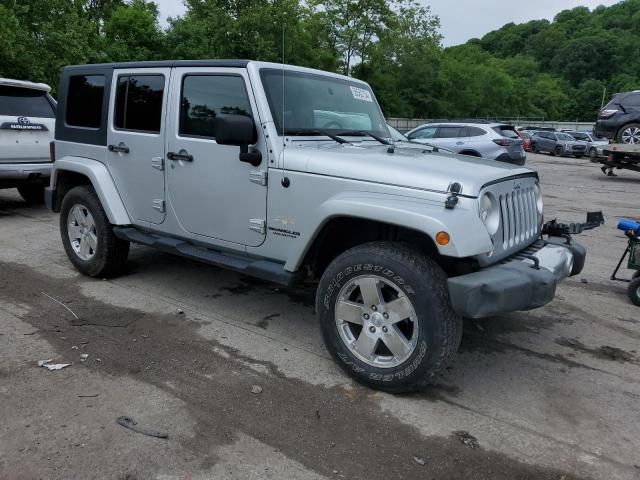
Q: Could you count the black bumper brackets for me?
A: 2